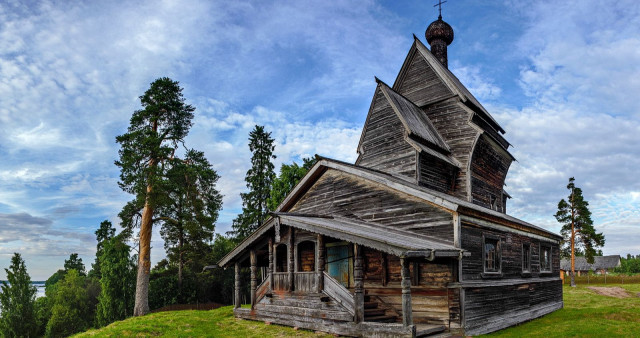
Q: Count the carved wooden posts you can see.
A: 7